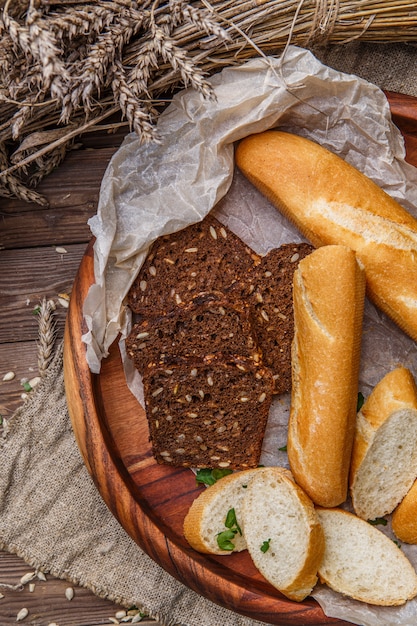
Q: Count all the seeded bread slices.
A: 4